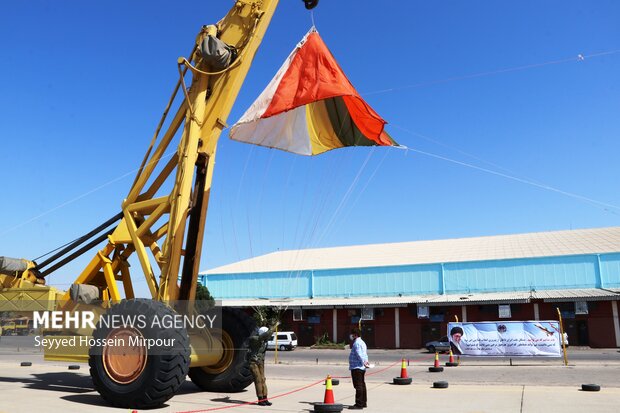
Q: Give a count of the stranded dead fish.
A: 0